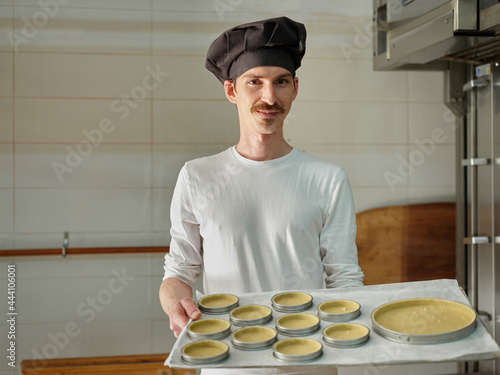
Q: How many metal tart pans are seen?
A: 11